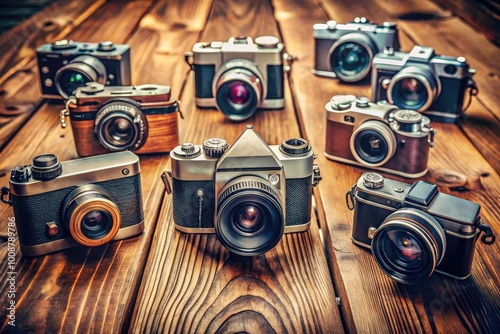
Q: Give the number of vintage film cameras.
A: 9